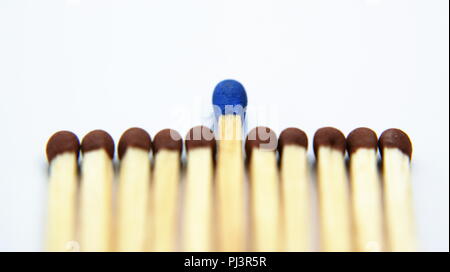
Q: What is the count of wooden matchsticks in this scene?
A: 11